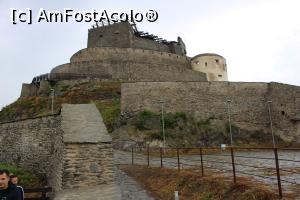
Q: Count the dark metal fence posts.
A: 7